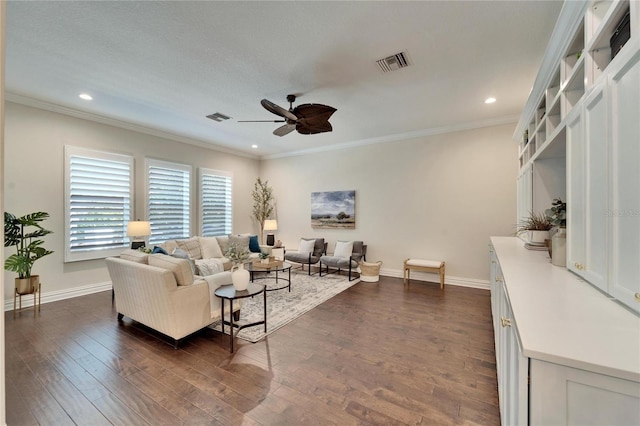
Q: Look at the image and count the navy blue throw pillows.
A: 2